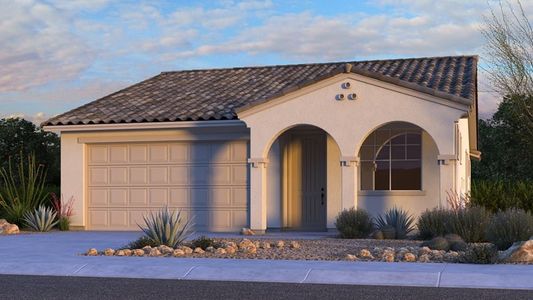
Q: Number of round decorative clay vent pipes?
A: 3